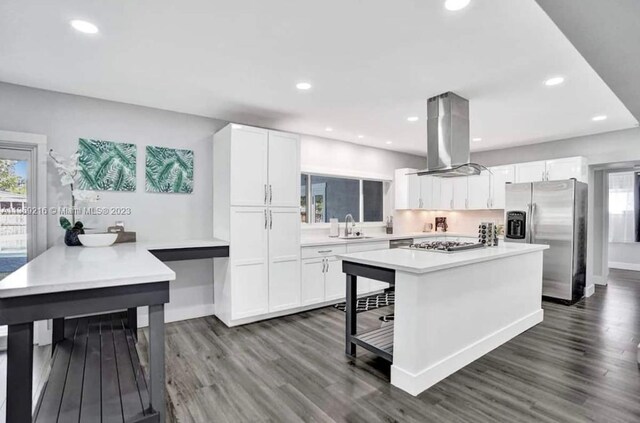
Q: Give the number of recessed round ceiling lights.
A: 10